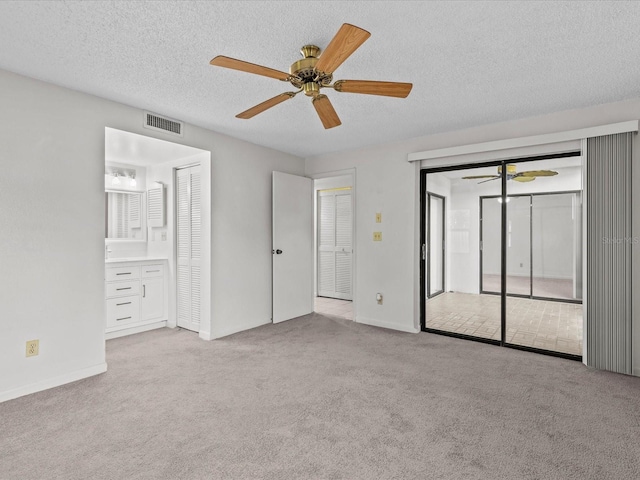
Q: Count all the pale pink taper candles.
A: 0